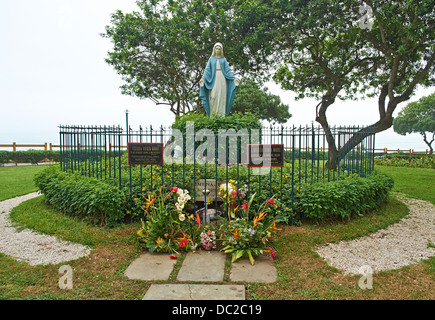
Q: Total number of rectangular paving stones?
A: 4